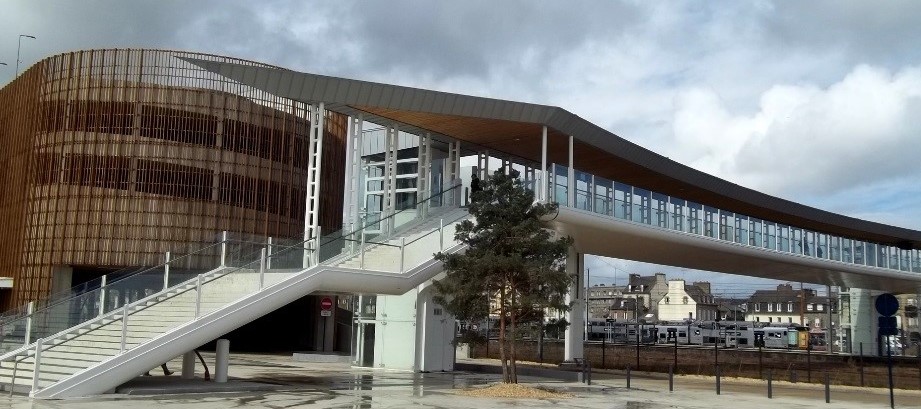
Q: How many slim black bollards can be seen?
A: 7